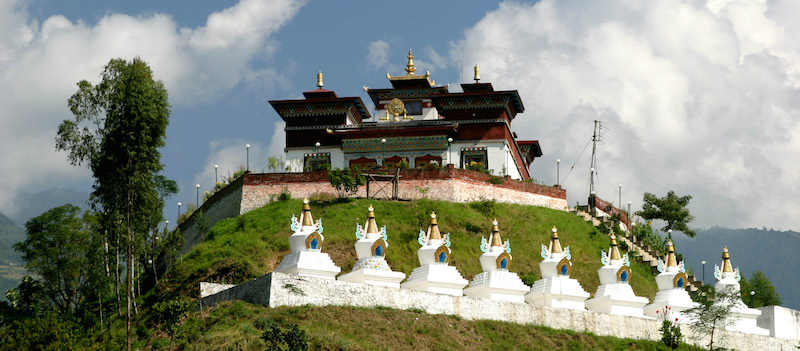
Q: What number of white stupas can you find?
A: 8